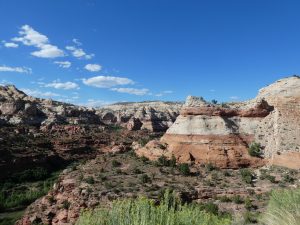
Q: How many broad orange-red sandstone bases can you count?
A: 1